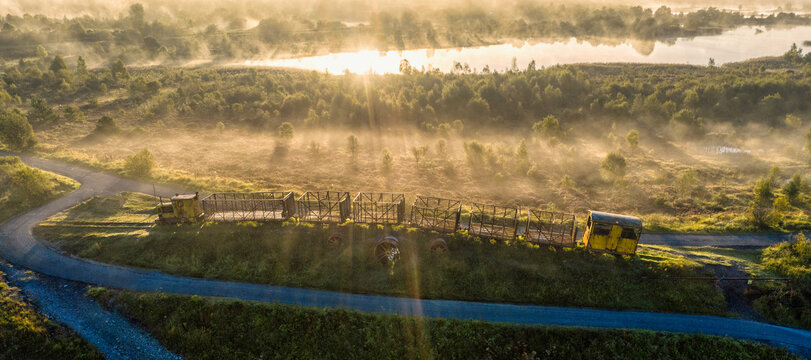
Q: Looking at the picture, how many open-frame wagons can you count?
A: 6